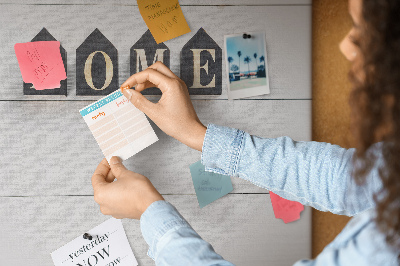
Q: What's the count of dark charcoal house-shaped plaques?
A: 4